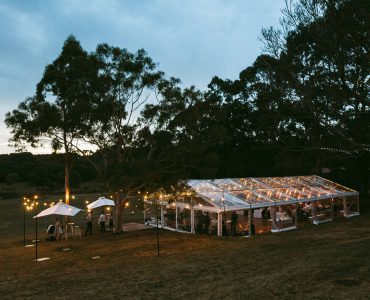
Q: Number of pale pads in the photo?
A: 5